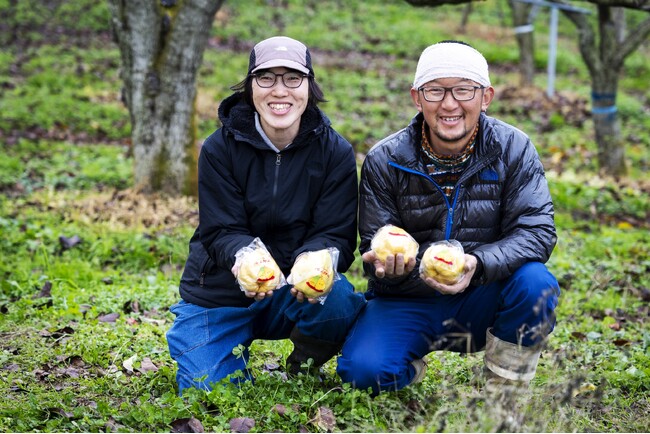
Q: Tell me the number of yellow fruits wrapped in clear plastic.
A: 4